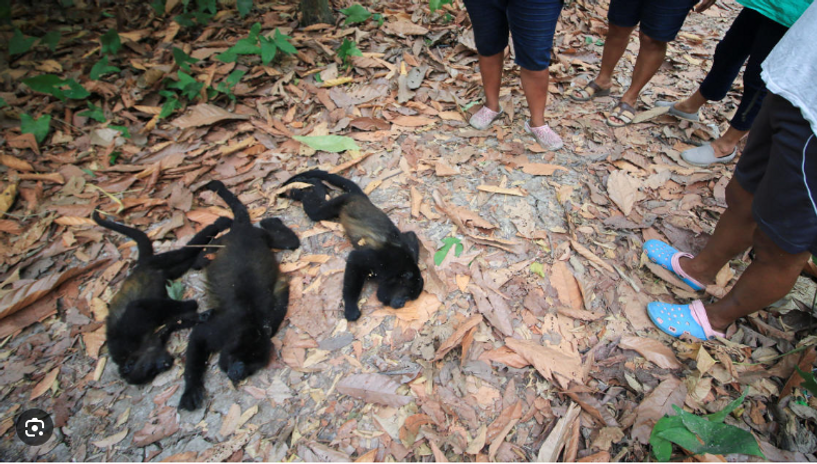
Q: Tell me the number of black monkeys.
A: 3